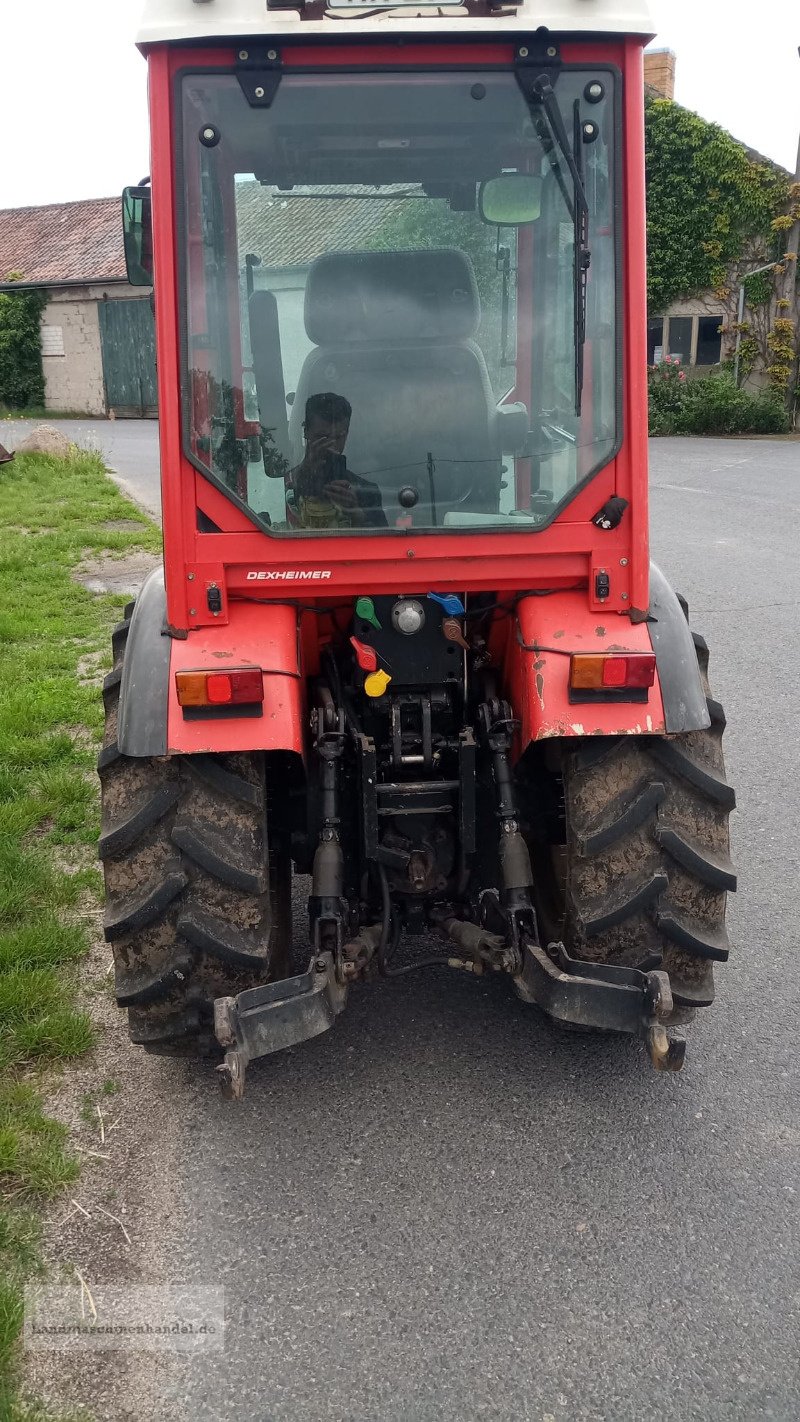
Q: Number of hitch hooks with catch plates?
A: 2